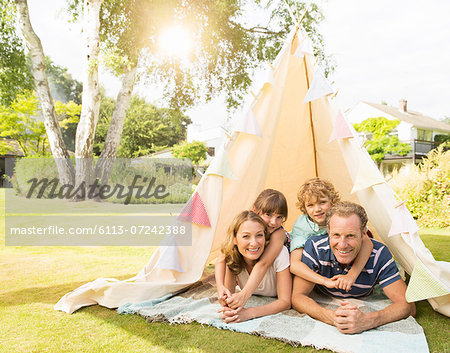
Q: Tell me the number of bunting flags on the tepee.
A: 11